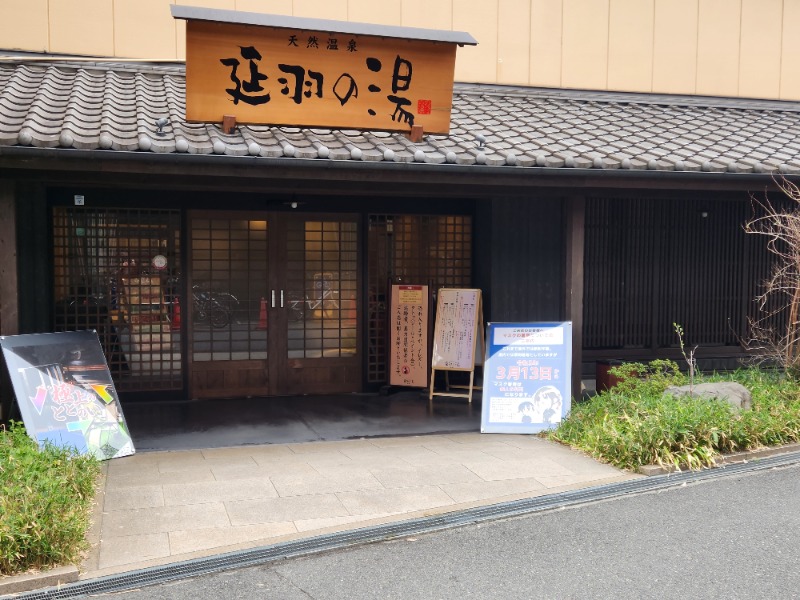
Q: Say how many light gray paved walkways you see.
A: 1